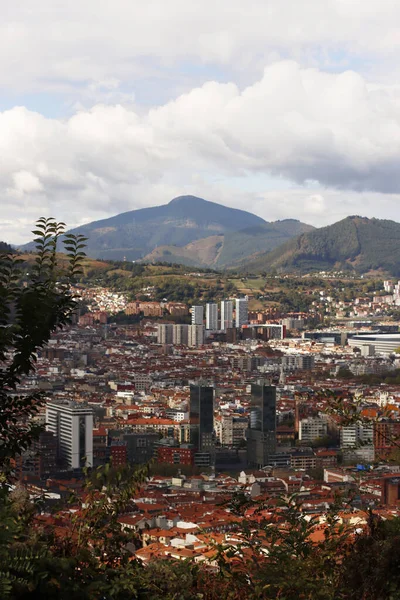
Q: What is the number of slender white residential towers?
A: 4